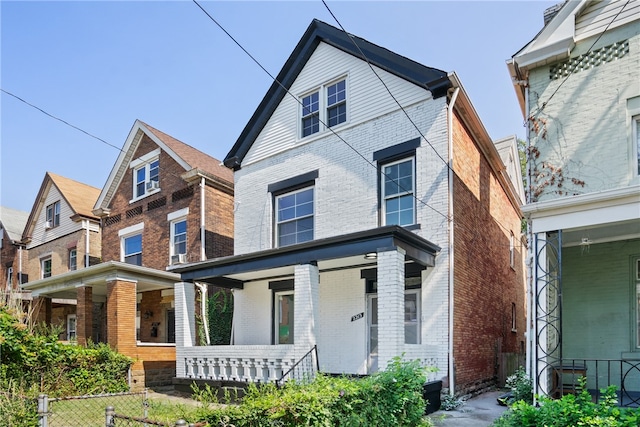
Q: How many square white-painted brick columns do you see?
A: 3